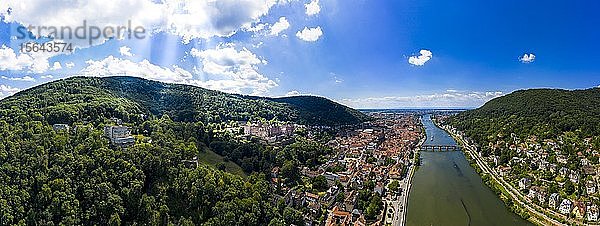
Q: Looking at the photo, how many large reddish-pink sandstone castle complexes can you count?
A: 1